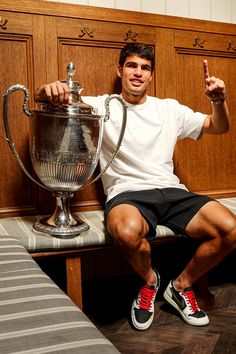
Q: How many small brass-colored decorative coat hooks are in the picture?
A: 5